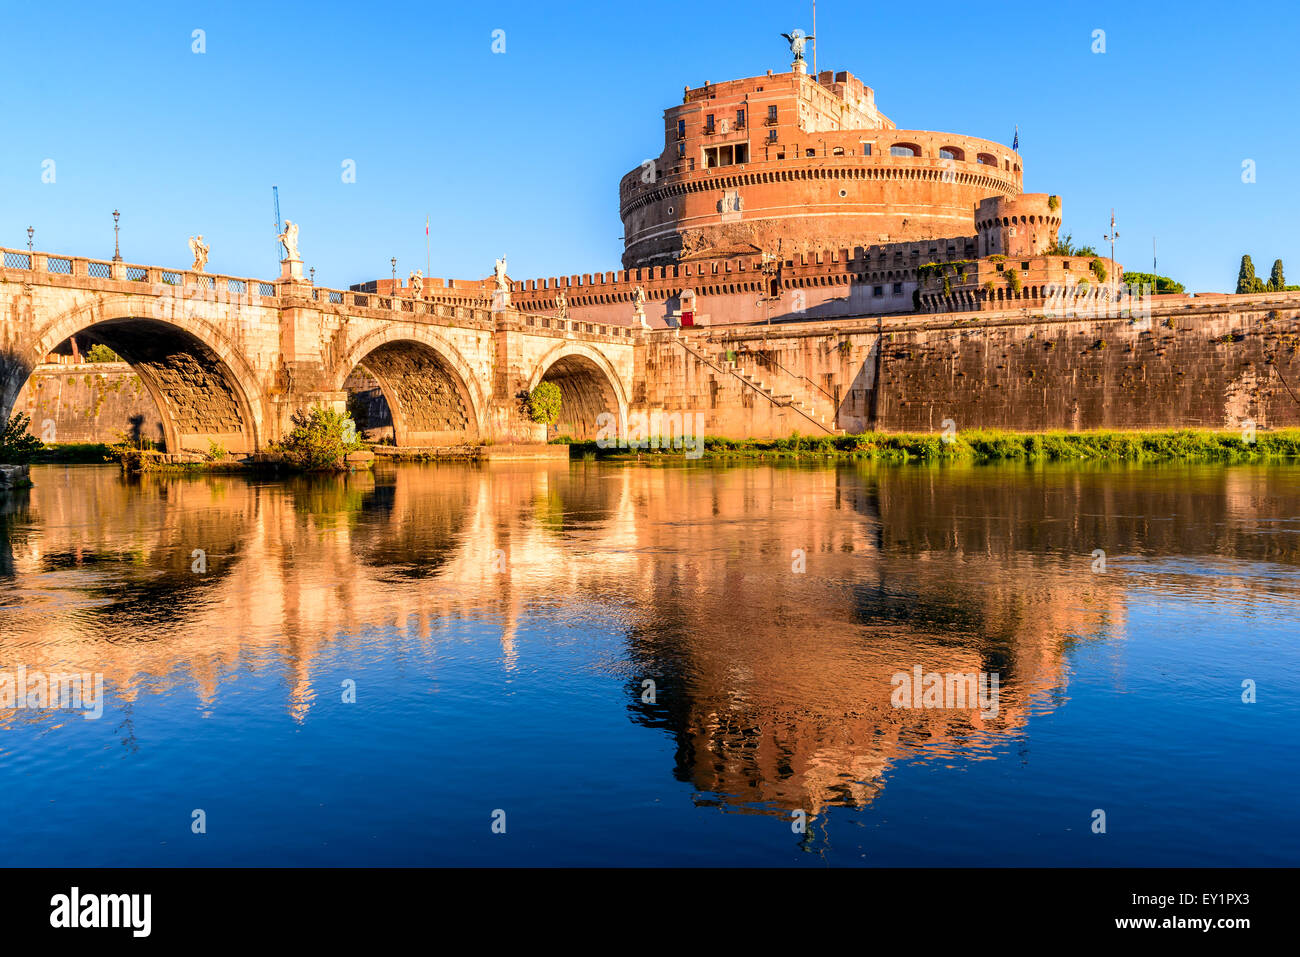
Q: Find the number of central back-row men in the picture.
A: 0